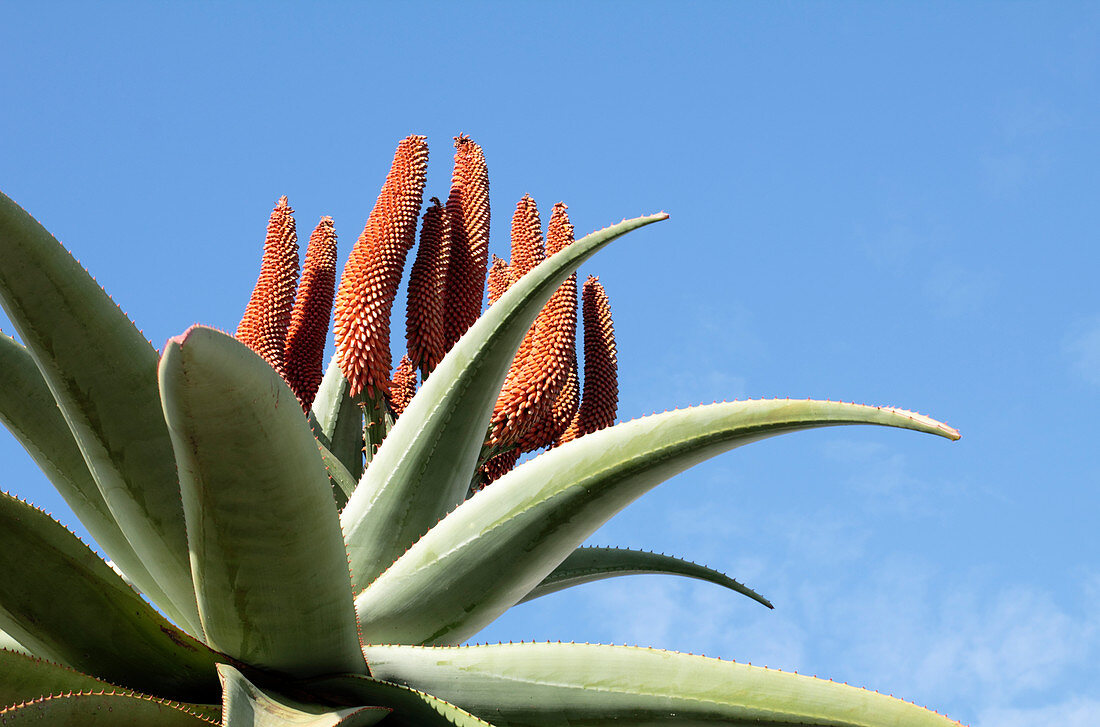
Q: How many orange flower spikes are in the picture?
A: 10